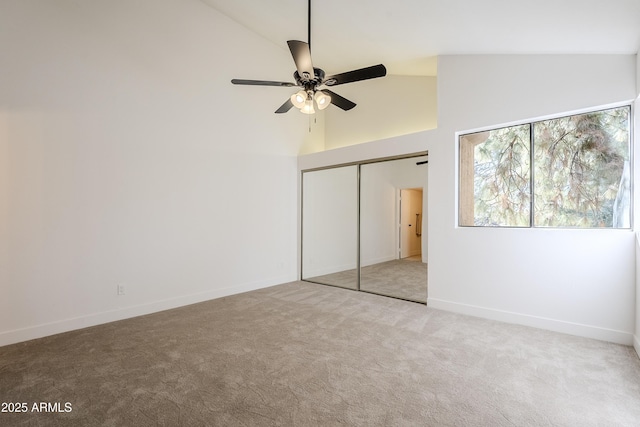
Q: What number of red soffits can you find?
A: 0